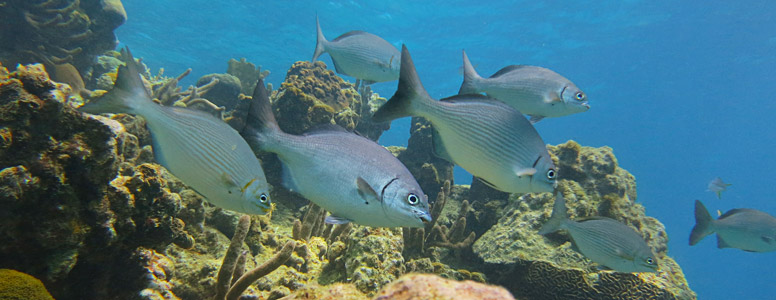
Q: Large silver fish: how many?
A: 7